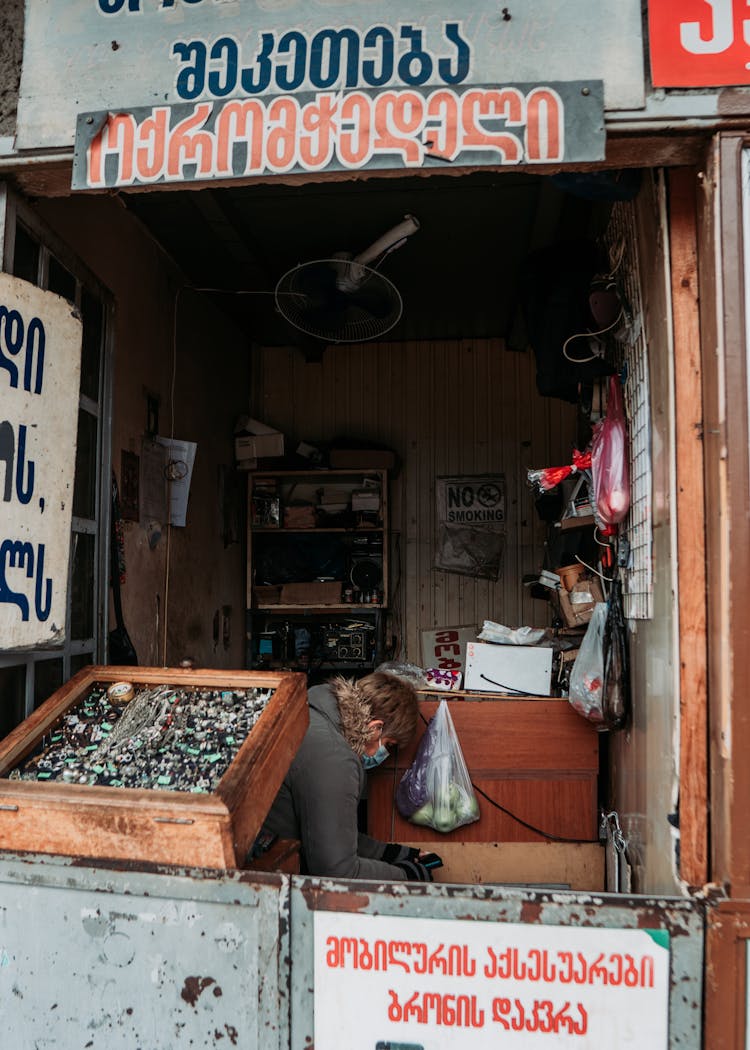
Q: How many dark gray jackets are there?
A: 1